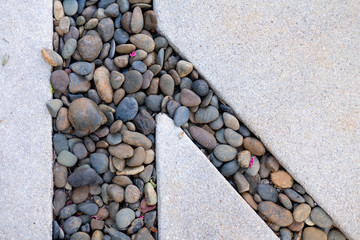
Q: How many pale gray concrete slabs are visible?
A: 3